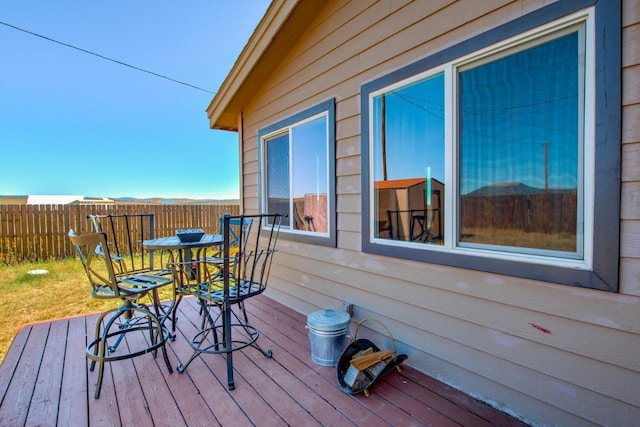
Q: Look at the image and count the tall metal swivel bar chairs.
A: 4